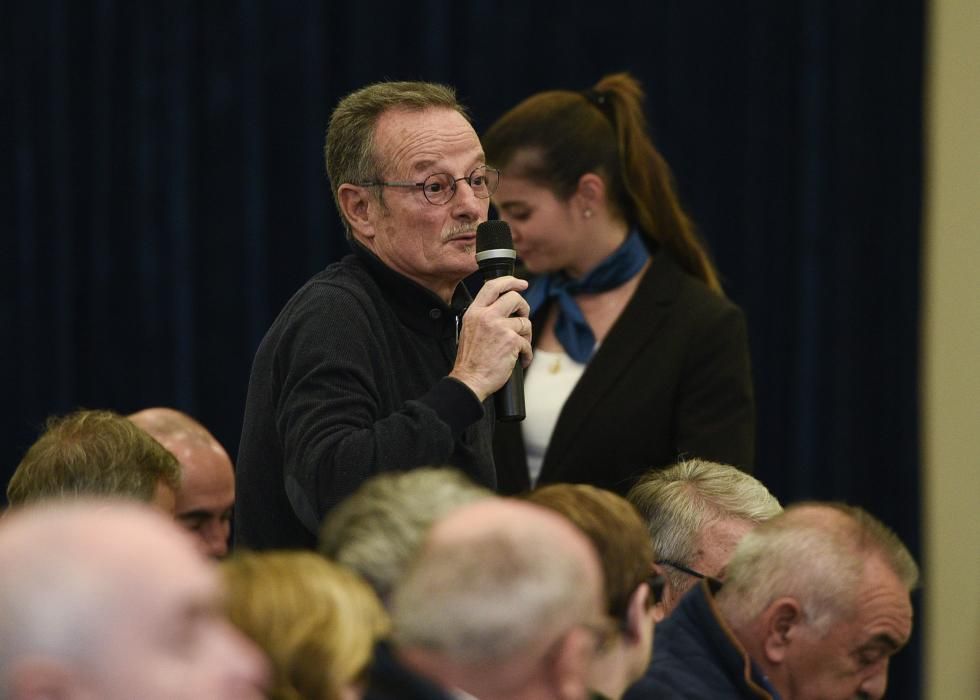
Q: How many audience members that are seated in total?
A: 9